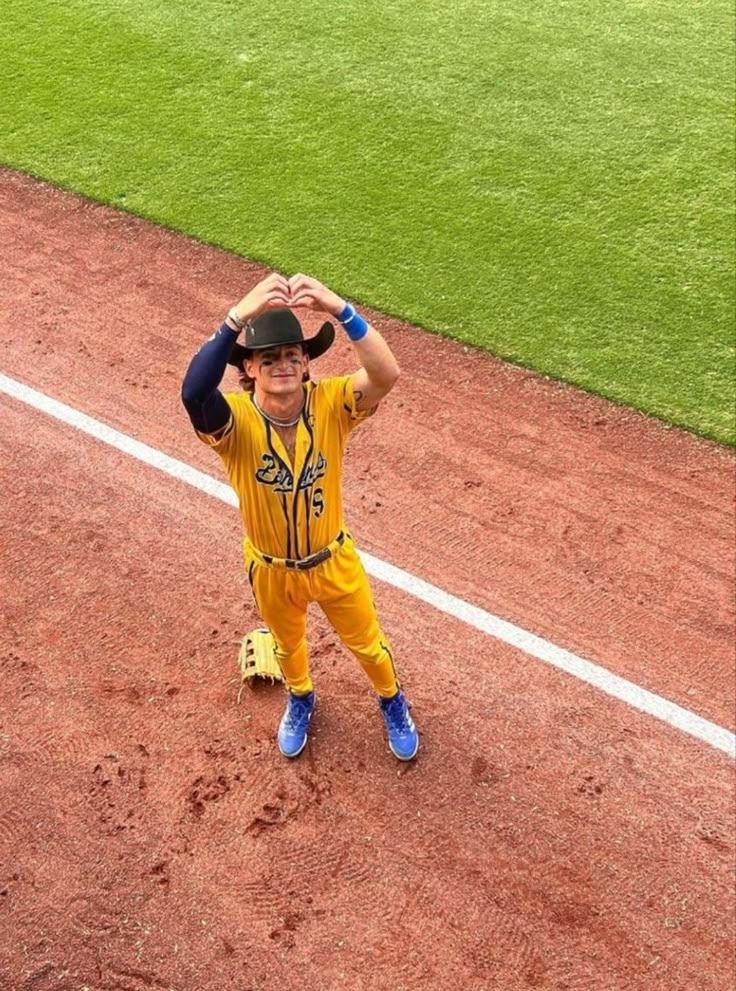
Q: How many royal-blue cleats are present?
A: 2